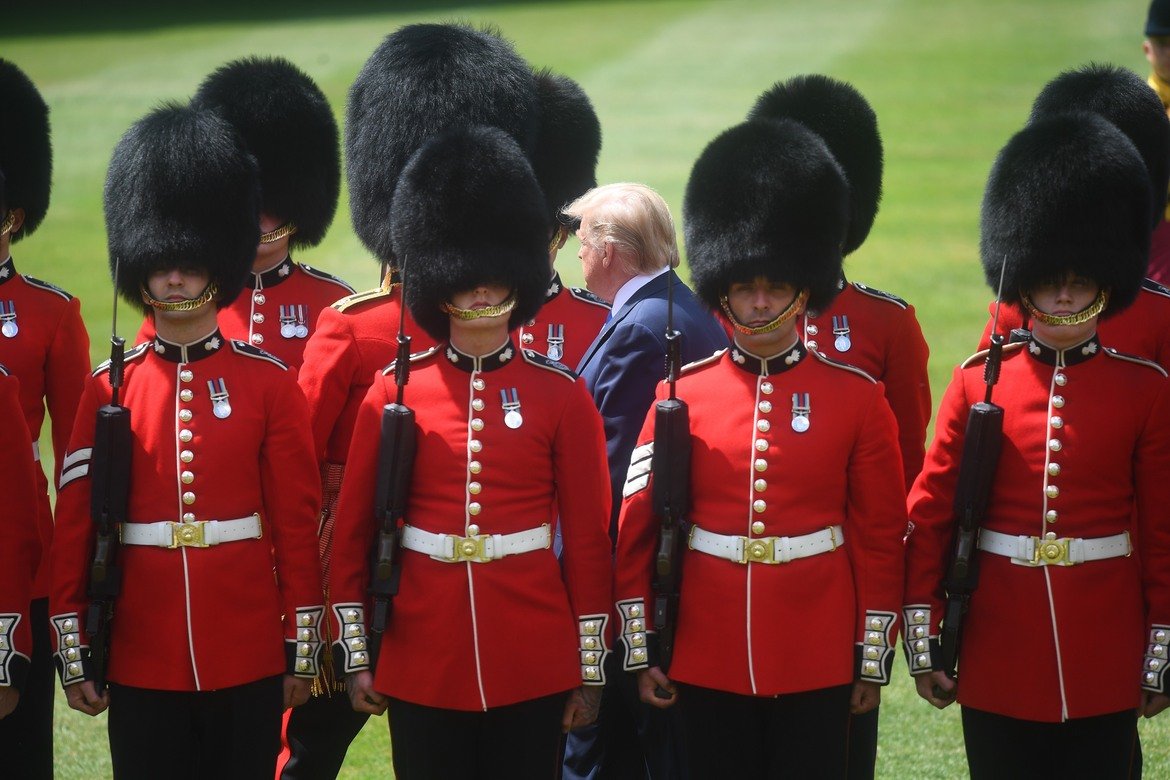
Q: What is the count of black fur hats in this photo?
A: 10